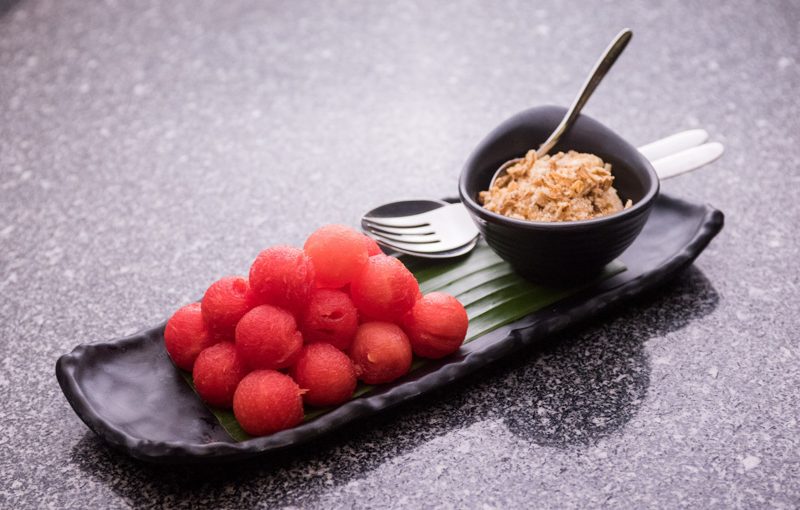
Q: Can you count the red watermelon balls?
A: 13